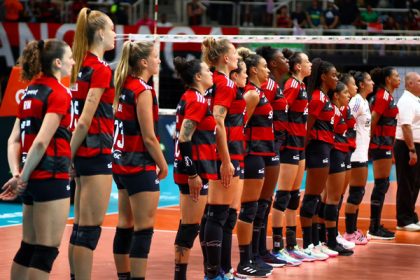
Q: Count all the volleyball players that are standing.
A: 14